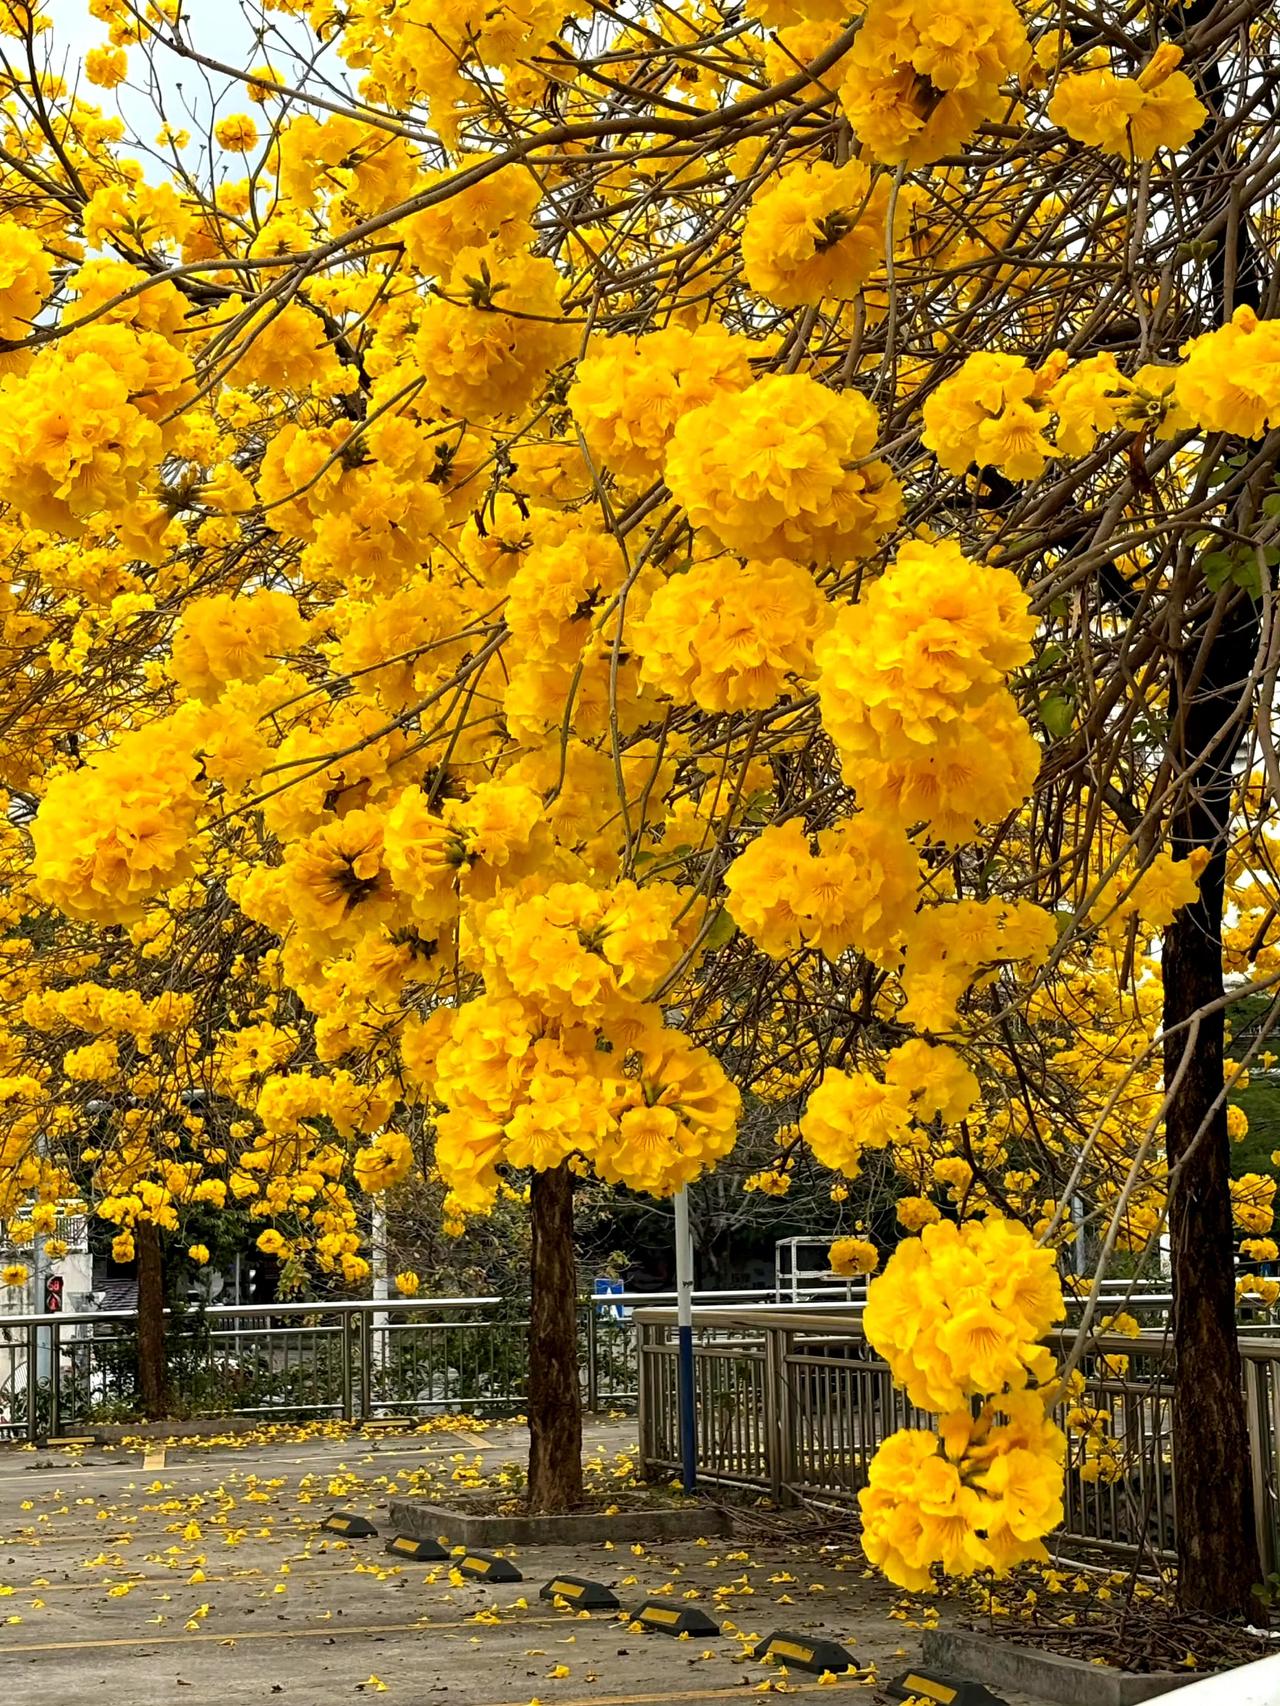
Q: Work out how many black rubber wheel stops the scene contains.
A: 7